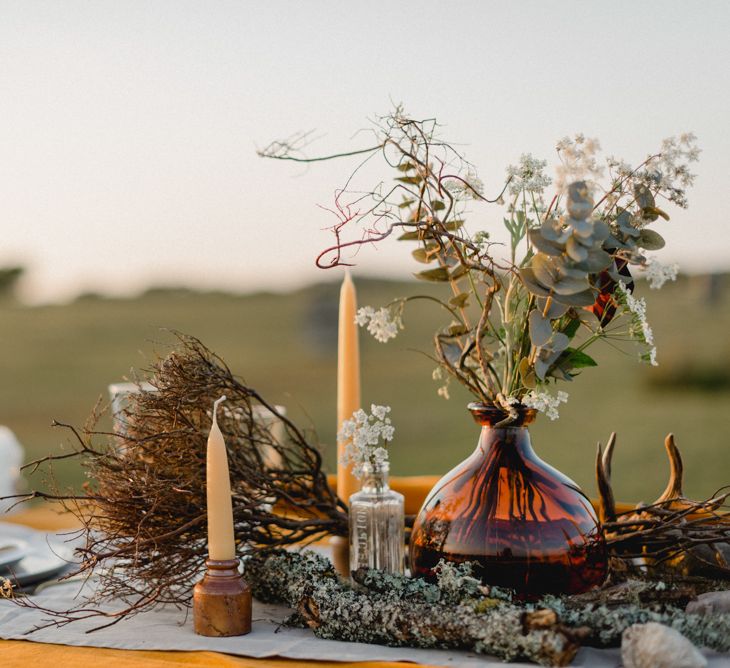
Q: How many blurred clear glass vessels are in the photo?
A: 2